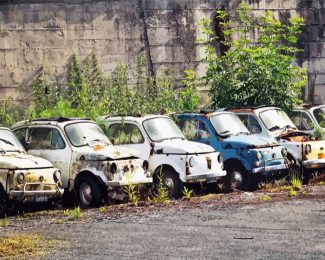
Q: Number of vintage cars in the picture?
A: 6